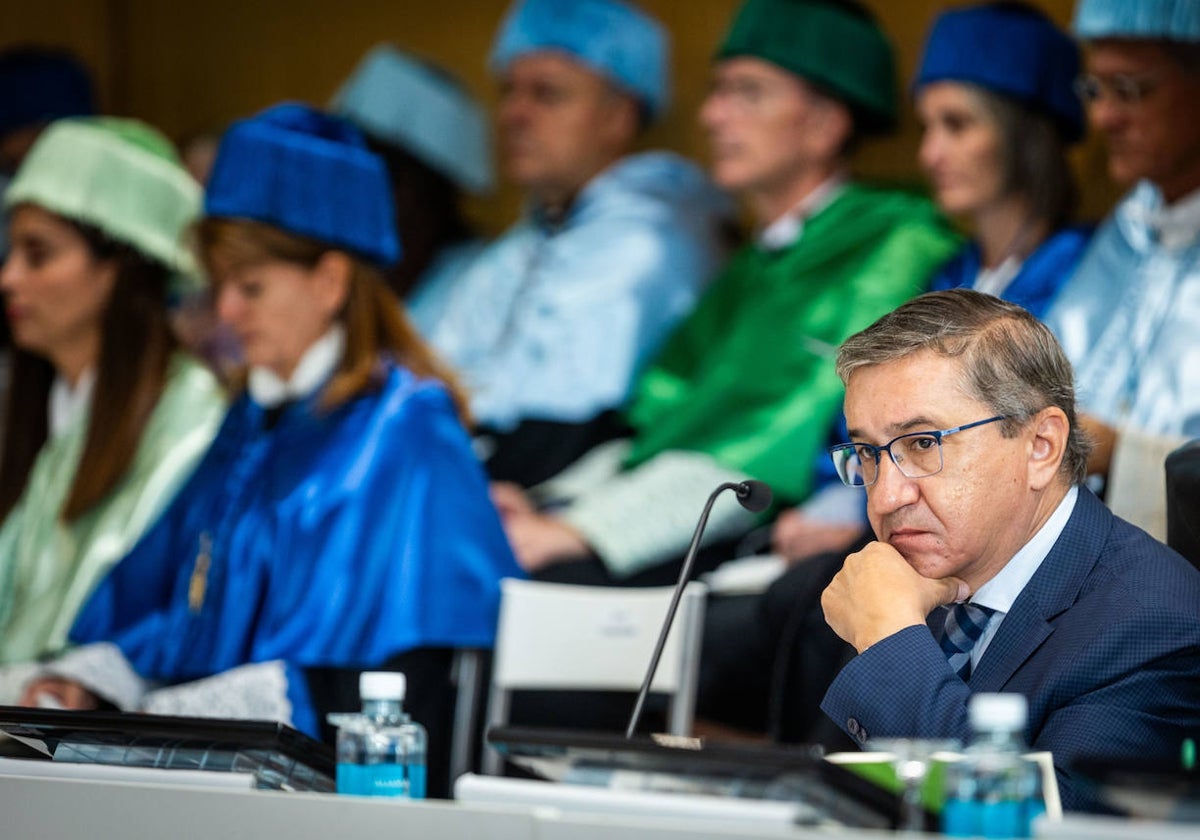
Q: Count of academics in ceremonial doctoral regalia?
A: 8